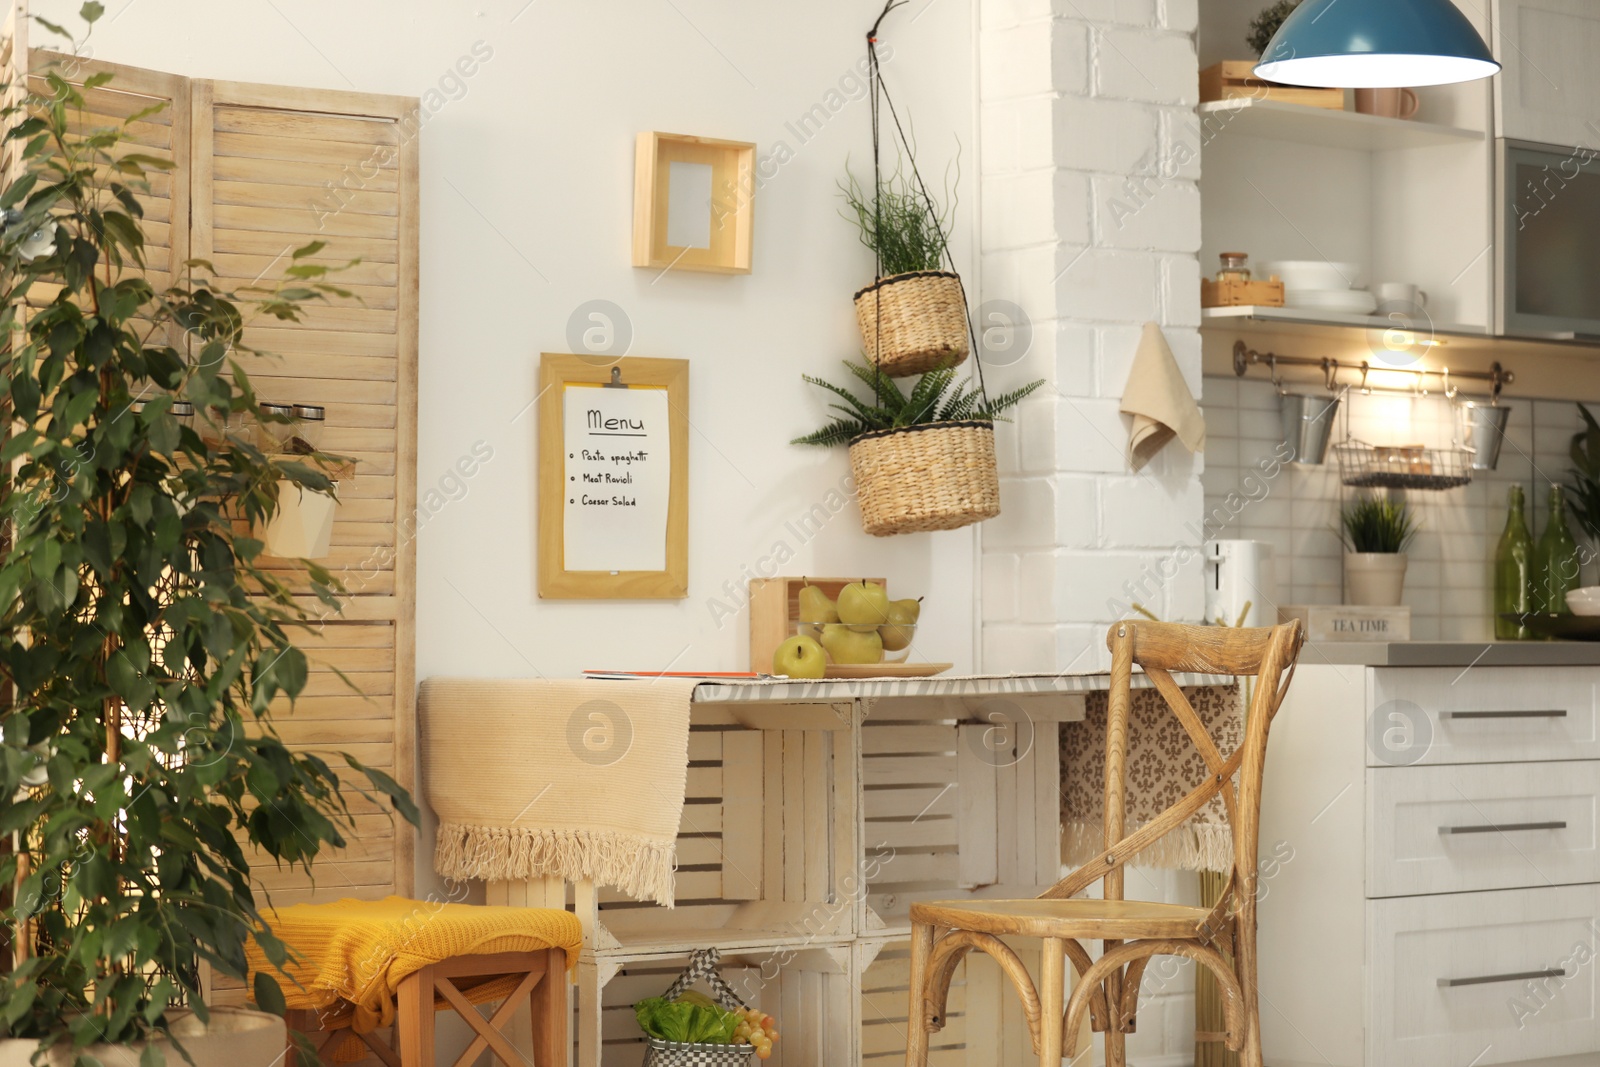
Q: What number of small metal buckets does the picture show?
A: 2